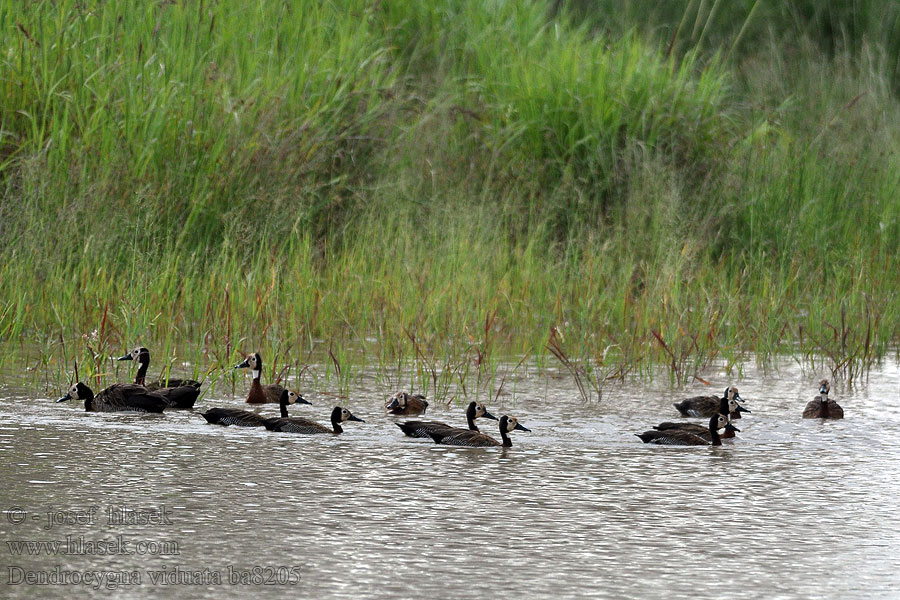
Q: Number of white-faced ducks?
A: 12